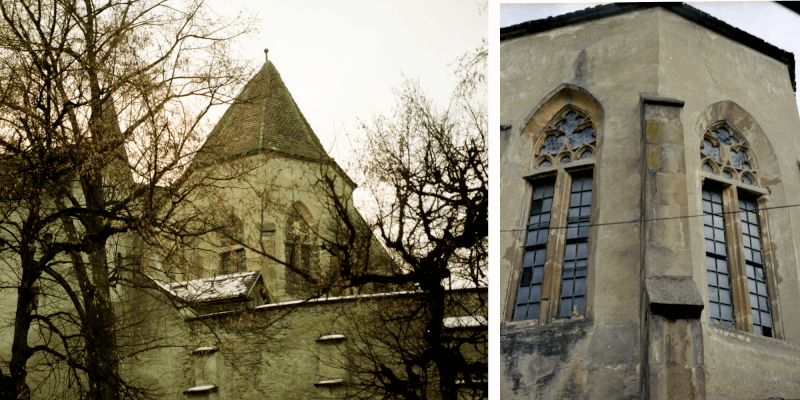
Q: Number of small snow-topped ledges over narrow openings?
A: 4